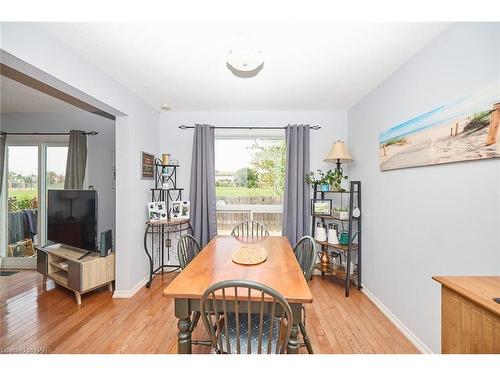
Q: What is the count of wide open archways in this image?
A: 1